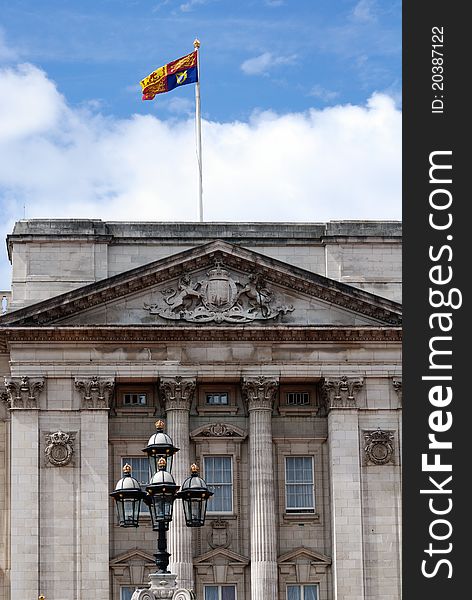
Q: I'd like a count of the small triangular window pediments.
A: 3